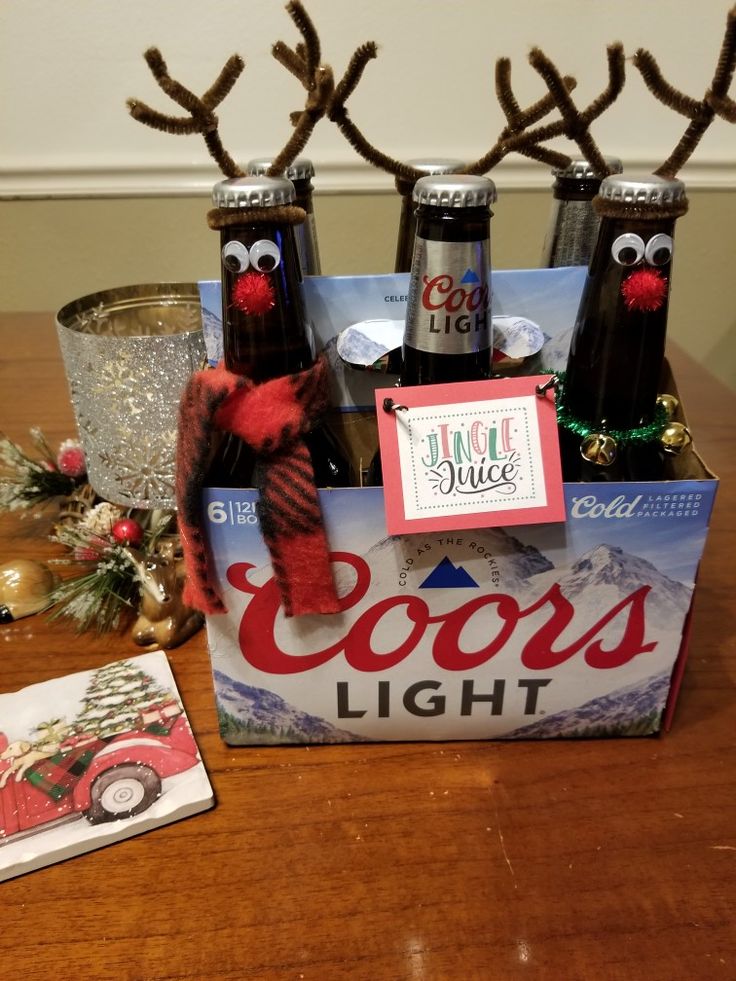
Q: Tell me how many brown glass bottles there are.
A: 6